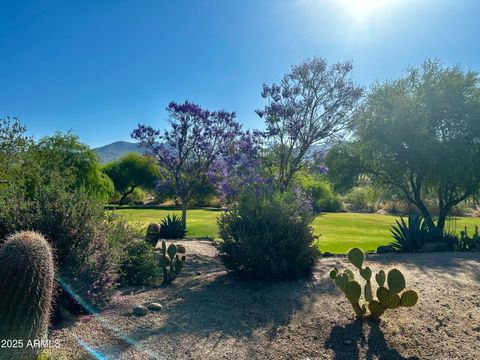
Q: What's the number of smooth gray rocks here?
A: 2